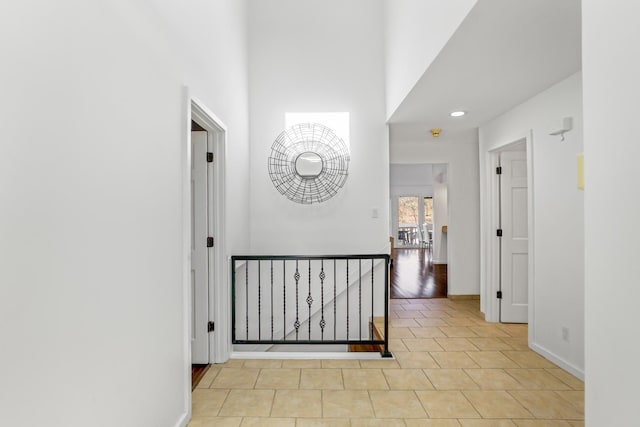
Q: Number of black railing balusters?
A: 11